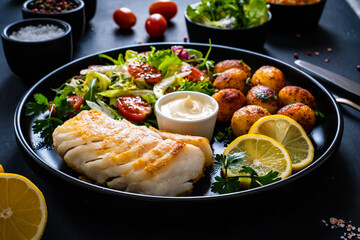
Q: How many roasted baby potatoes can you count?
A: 8